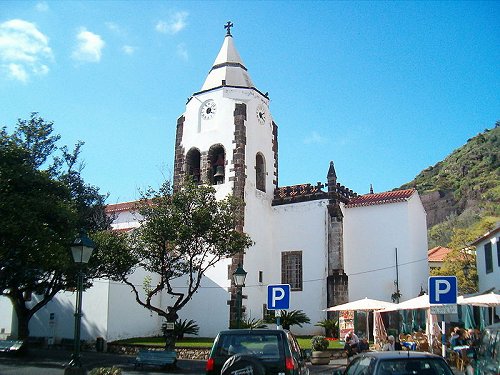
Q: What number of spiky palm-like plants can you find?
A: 4